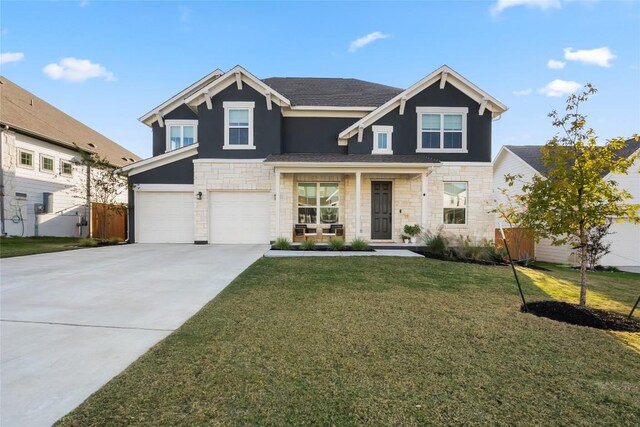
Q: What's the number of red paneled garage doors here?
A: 0